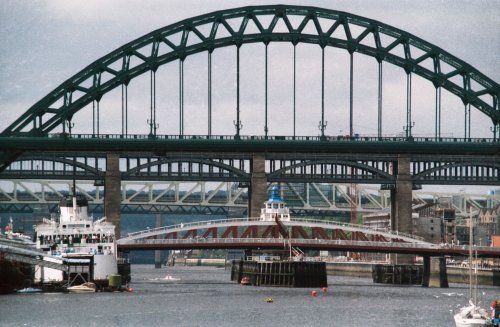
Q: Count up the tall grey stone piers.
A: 3